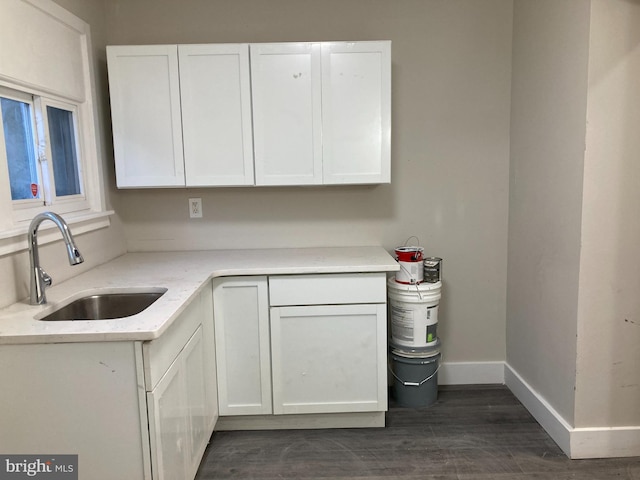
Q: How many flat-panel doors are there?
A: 8